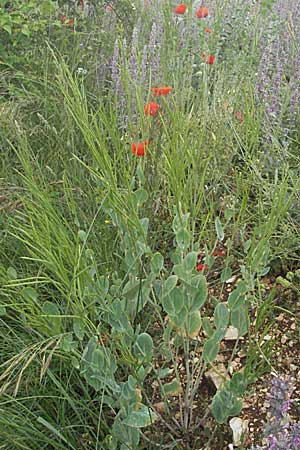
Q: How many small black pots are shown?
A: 0